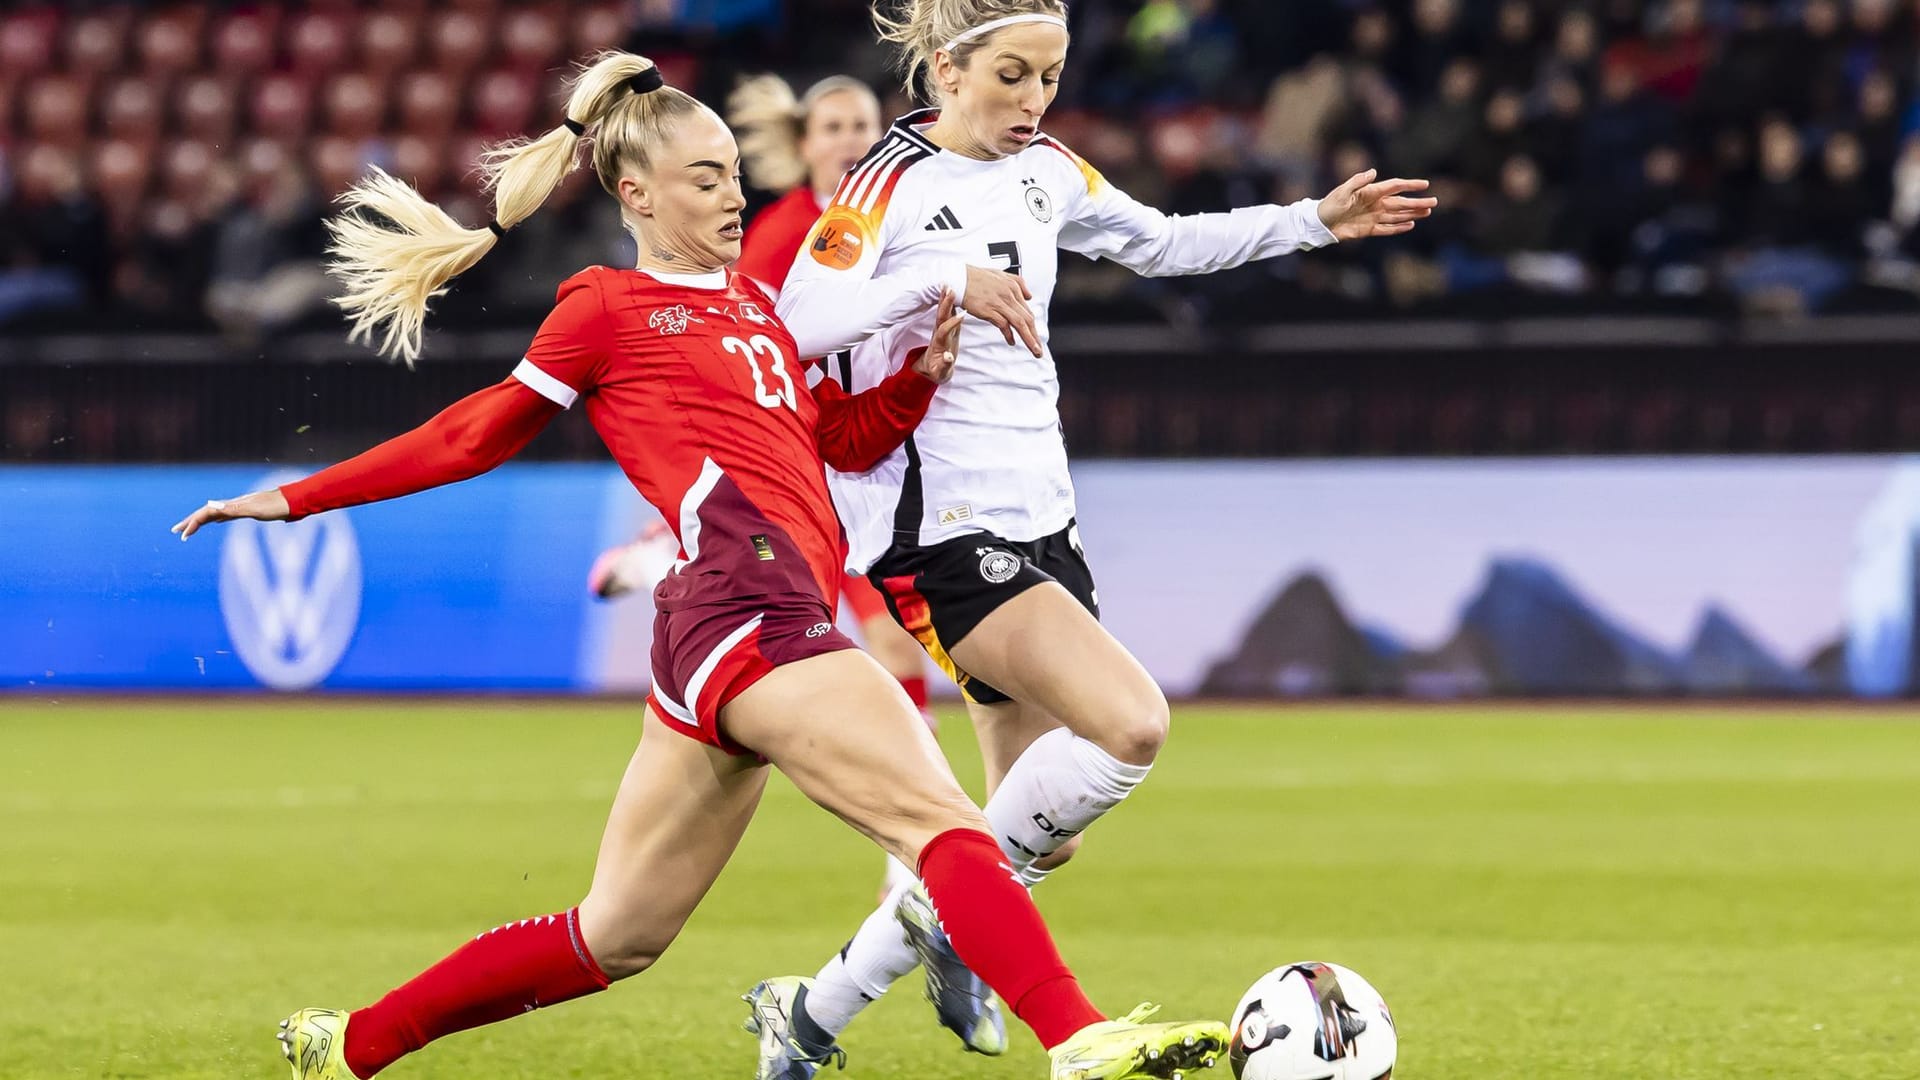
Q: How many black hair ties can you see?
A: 3